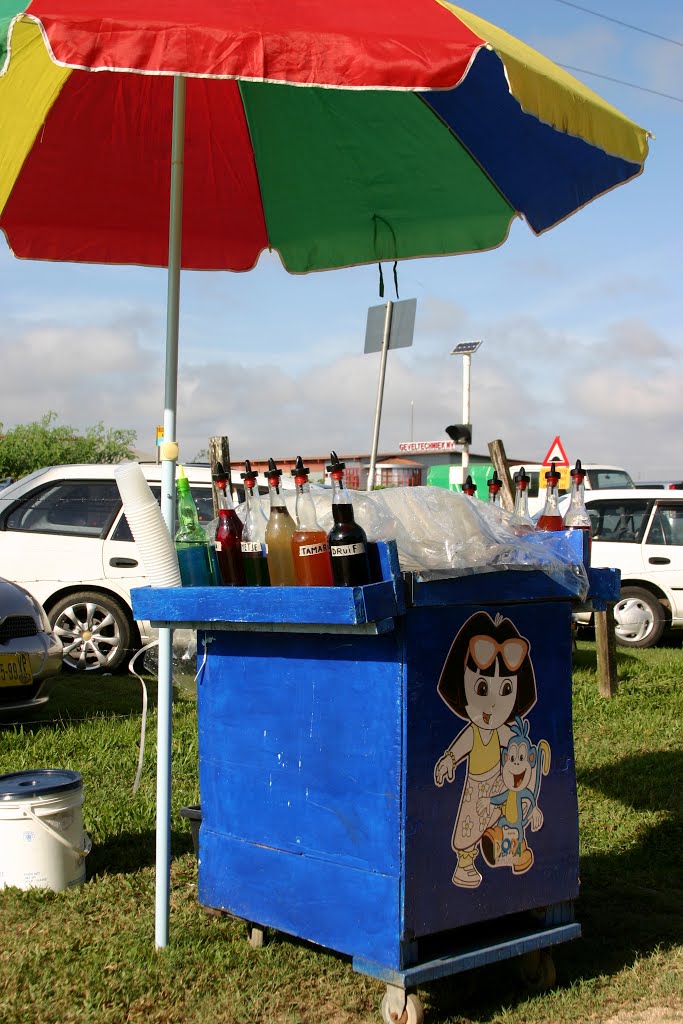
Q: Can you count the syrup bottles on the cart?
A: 11